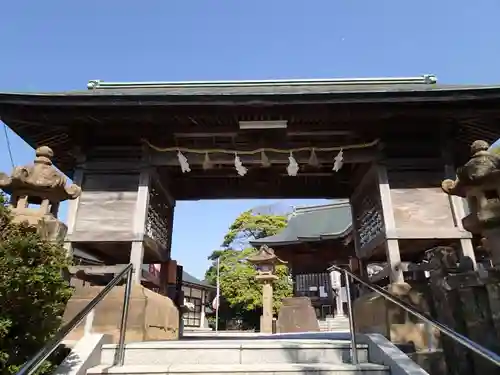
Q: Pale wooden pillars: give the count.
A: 4